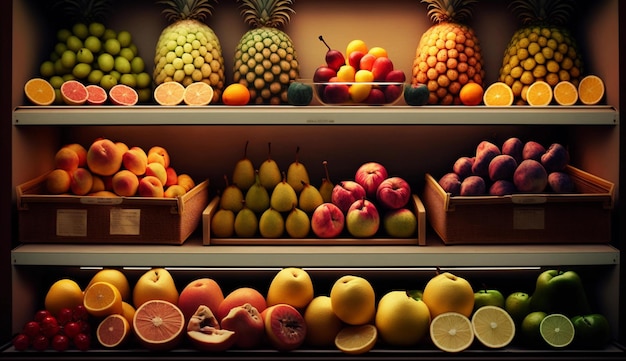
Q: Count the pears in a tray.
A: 12